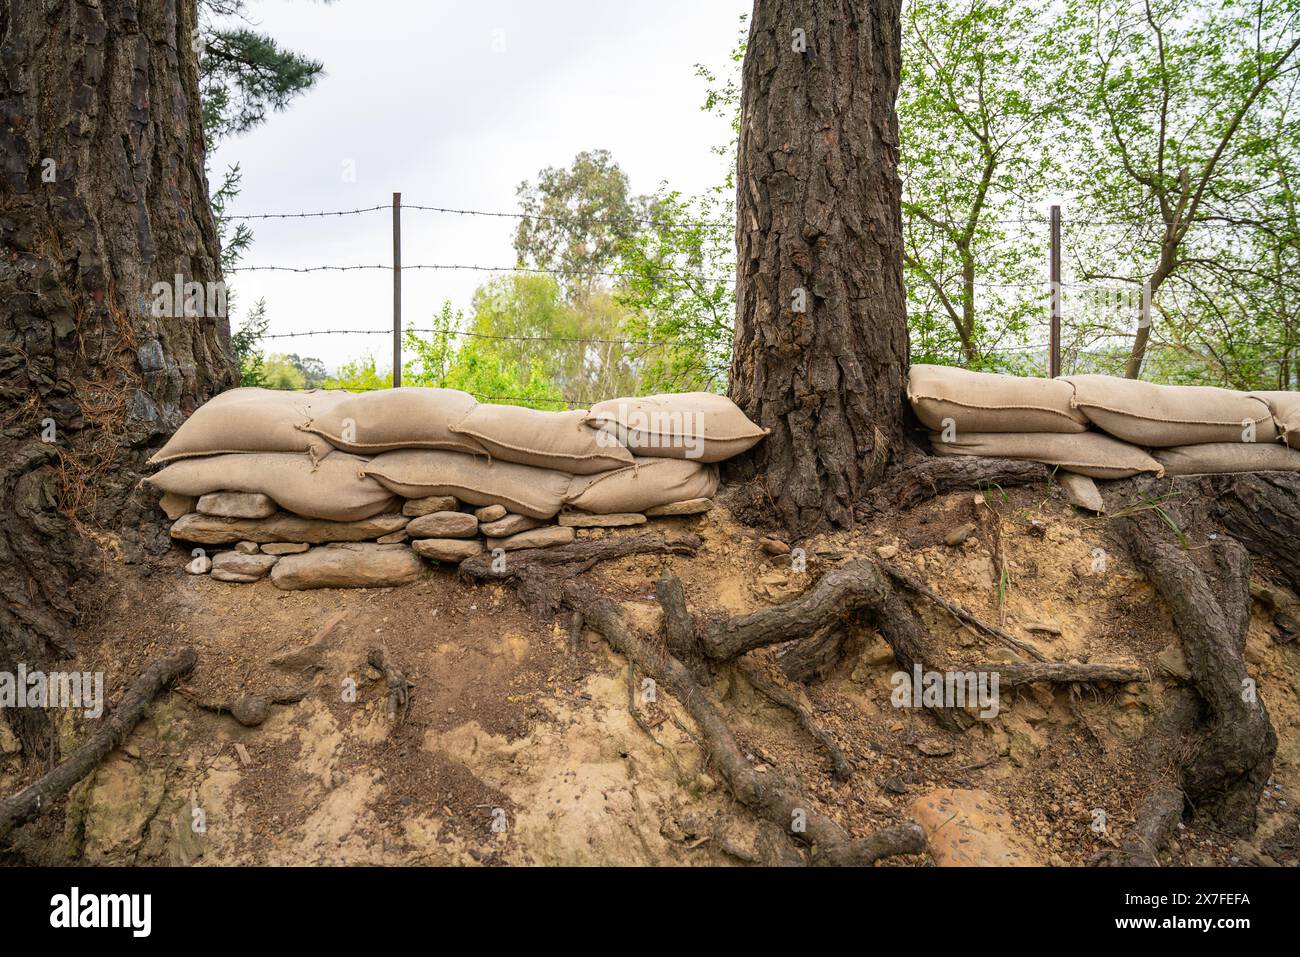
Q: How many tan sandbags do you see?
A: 12